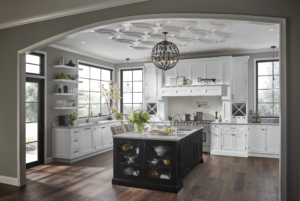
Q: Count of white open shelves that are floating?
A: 4